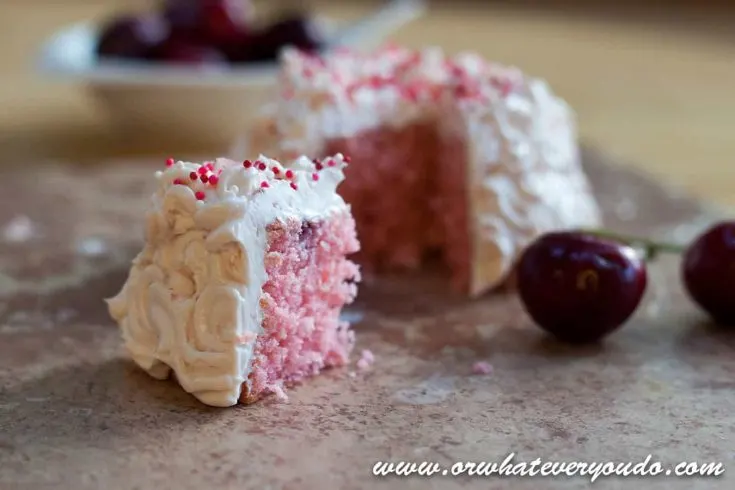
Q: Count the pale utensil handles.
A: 1